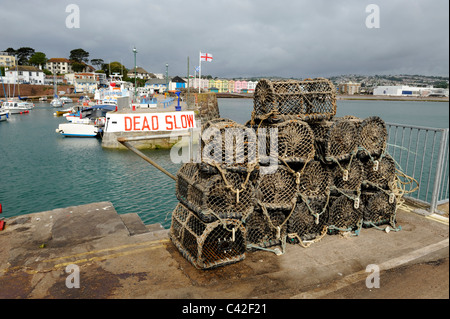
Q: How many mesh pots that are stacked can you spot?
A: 15